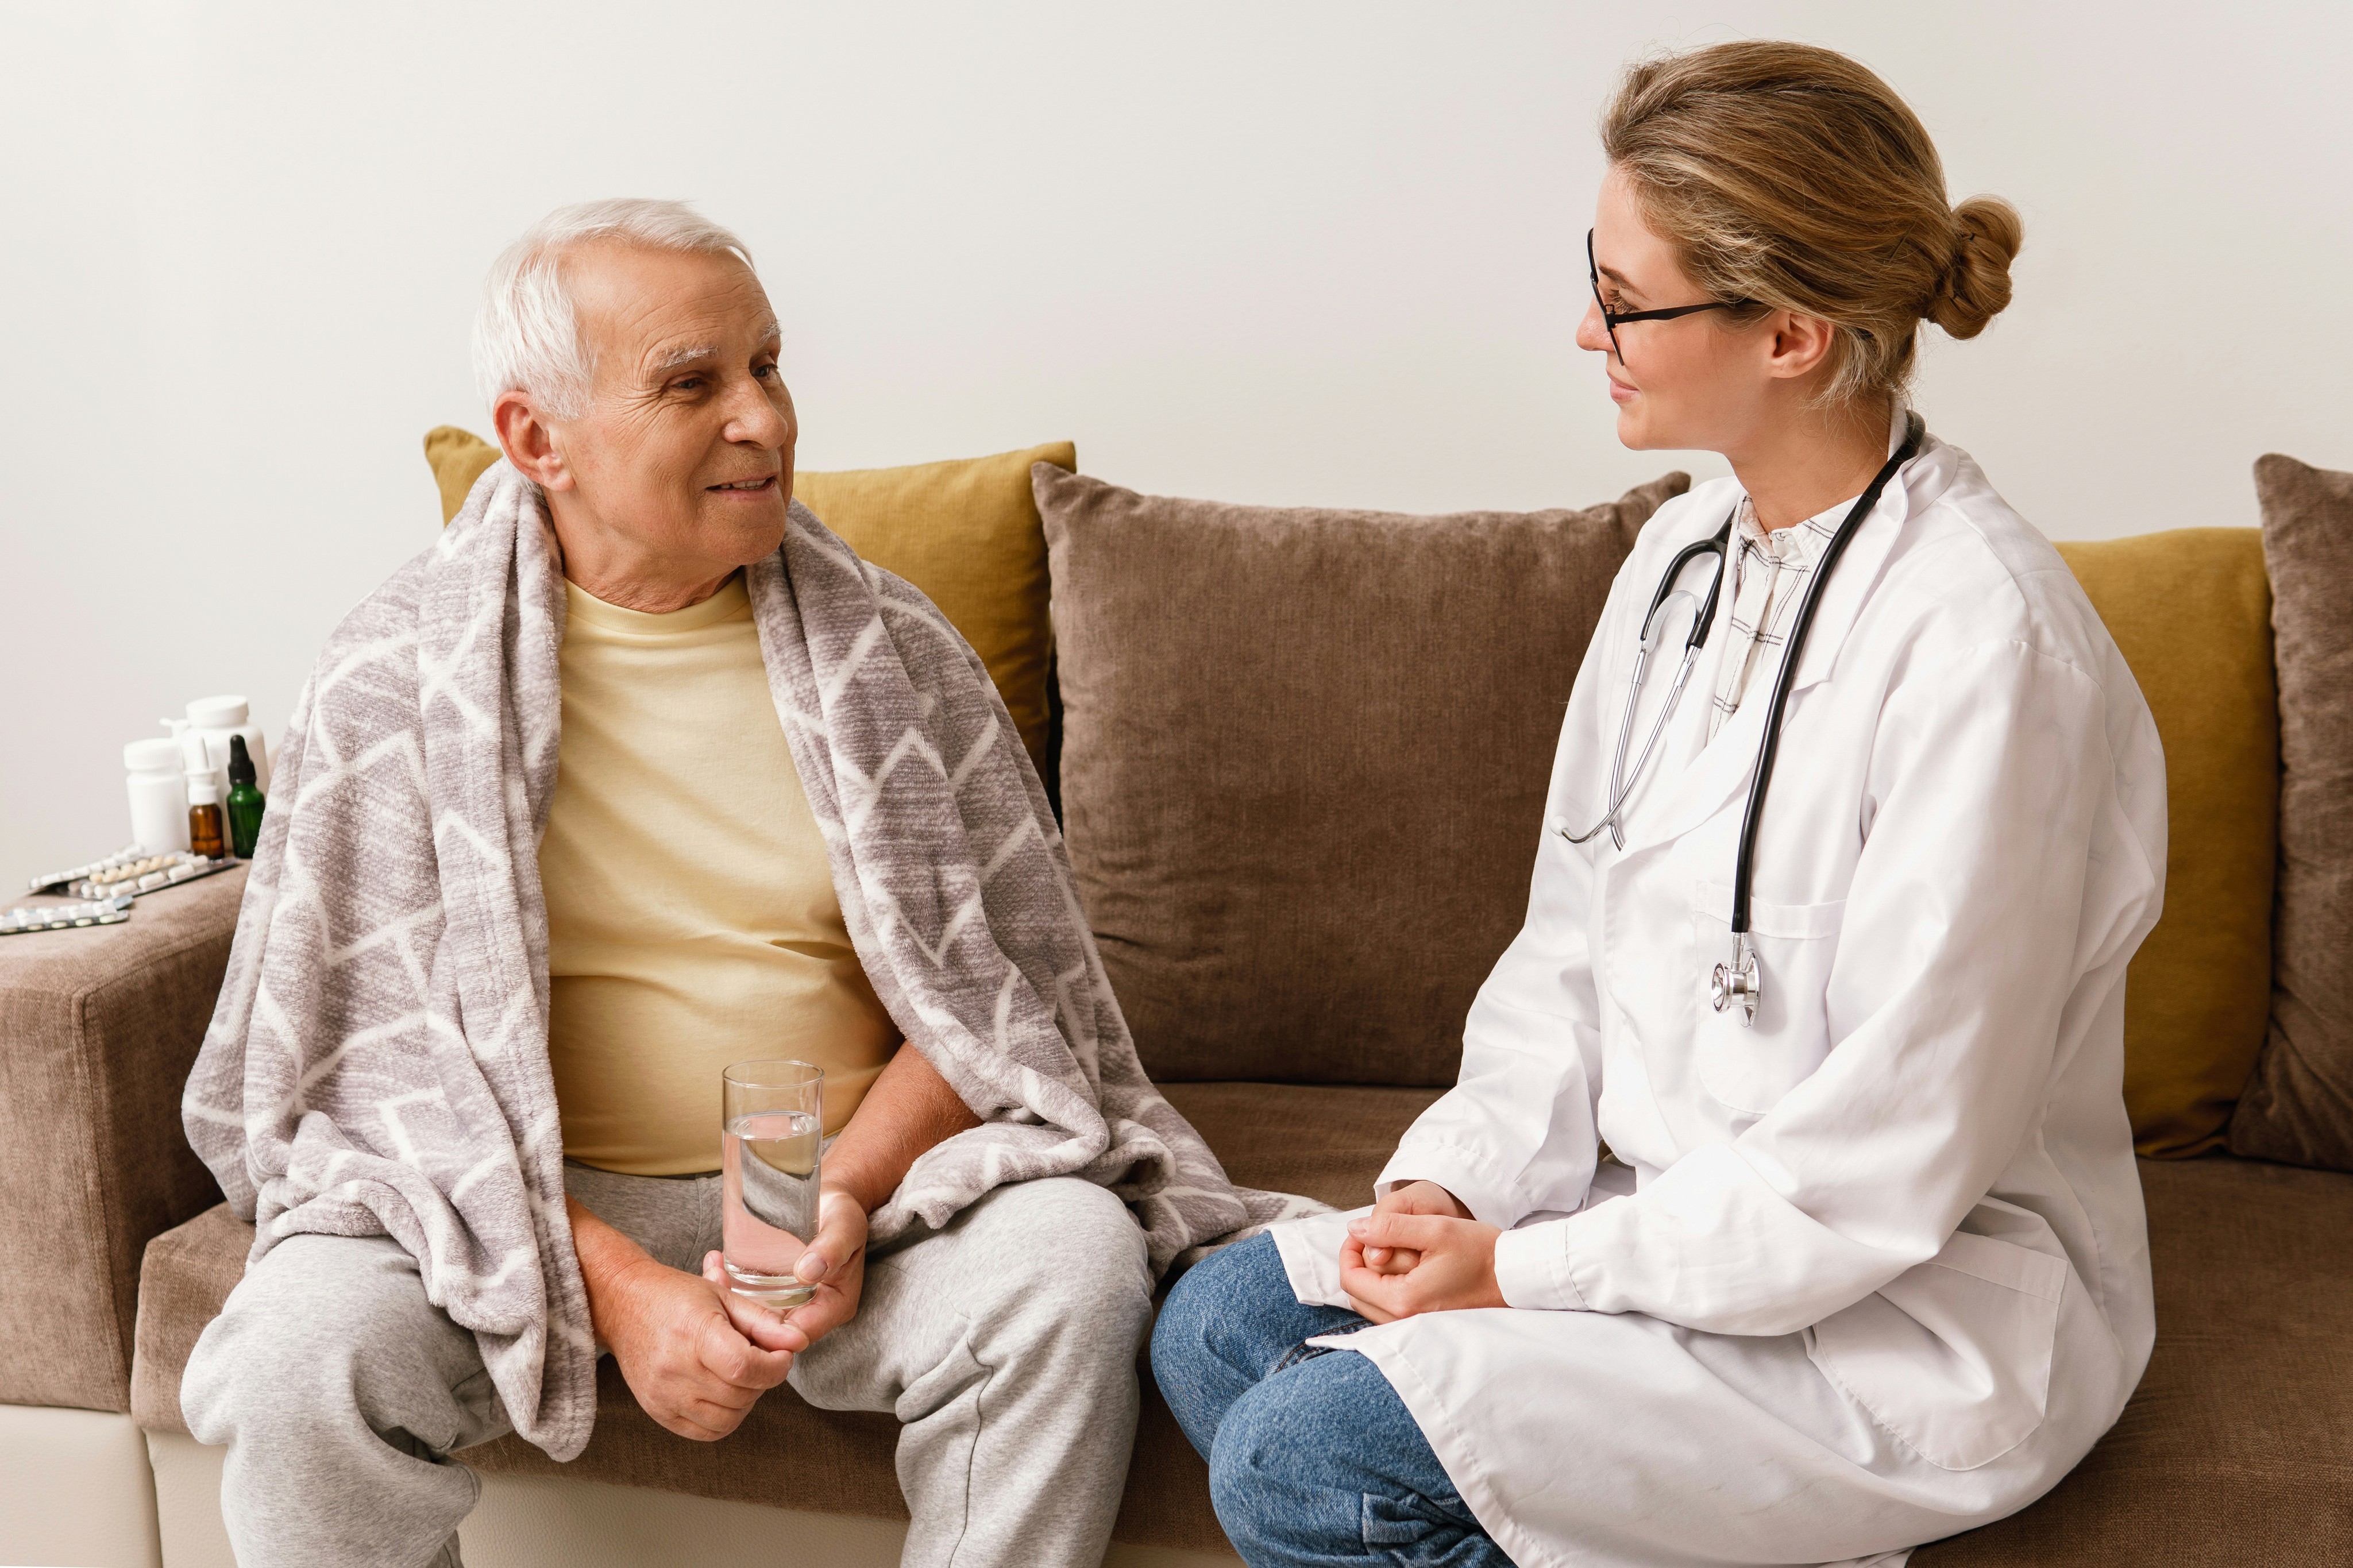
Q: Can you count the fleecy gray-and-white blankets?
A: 1